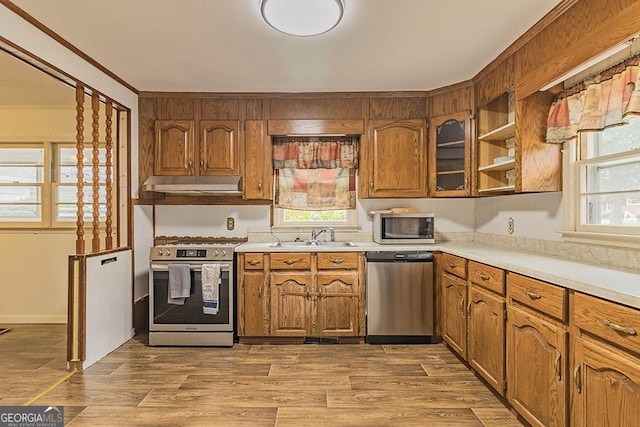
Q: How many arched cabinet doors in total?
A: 10